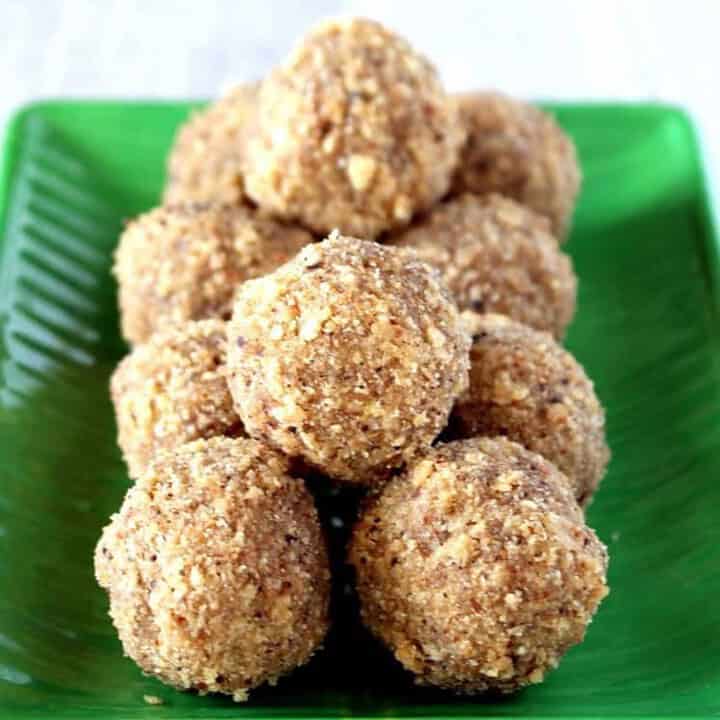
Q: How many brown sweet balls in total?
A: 10